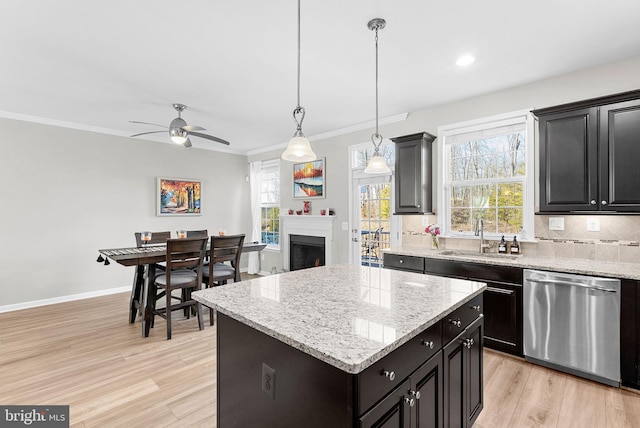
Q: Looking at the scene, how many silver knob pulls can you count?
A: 12